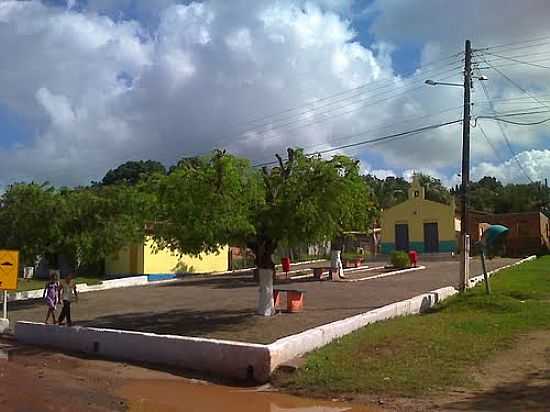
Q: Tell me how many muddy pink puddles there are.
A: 1